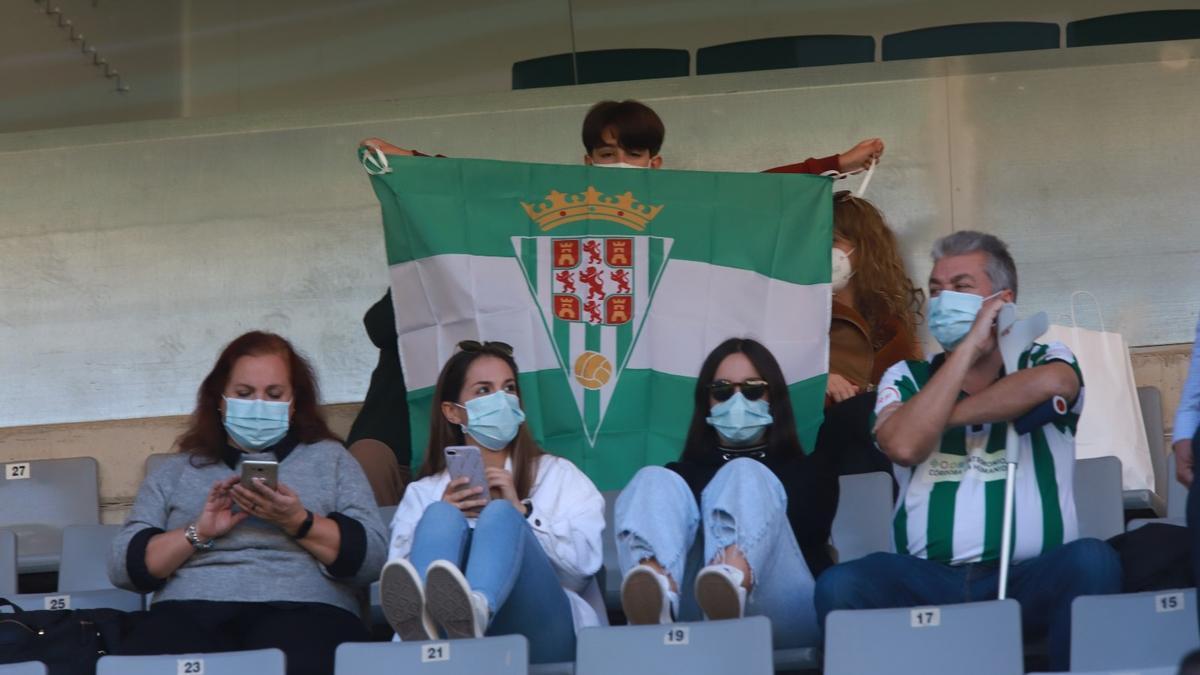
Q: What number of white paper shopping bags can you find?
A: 1